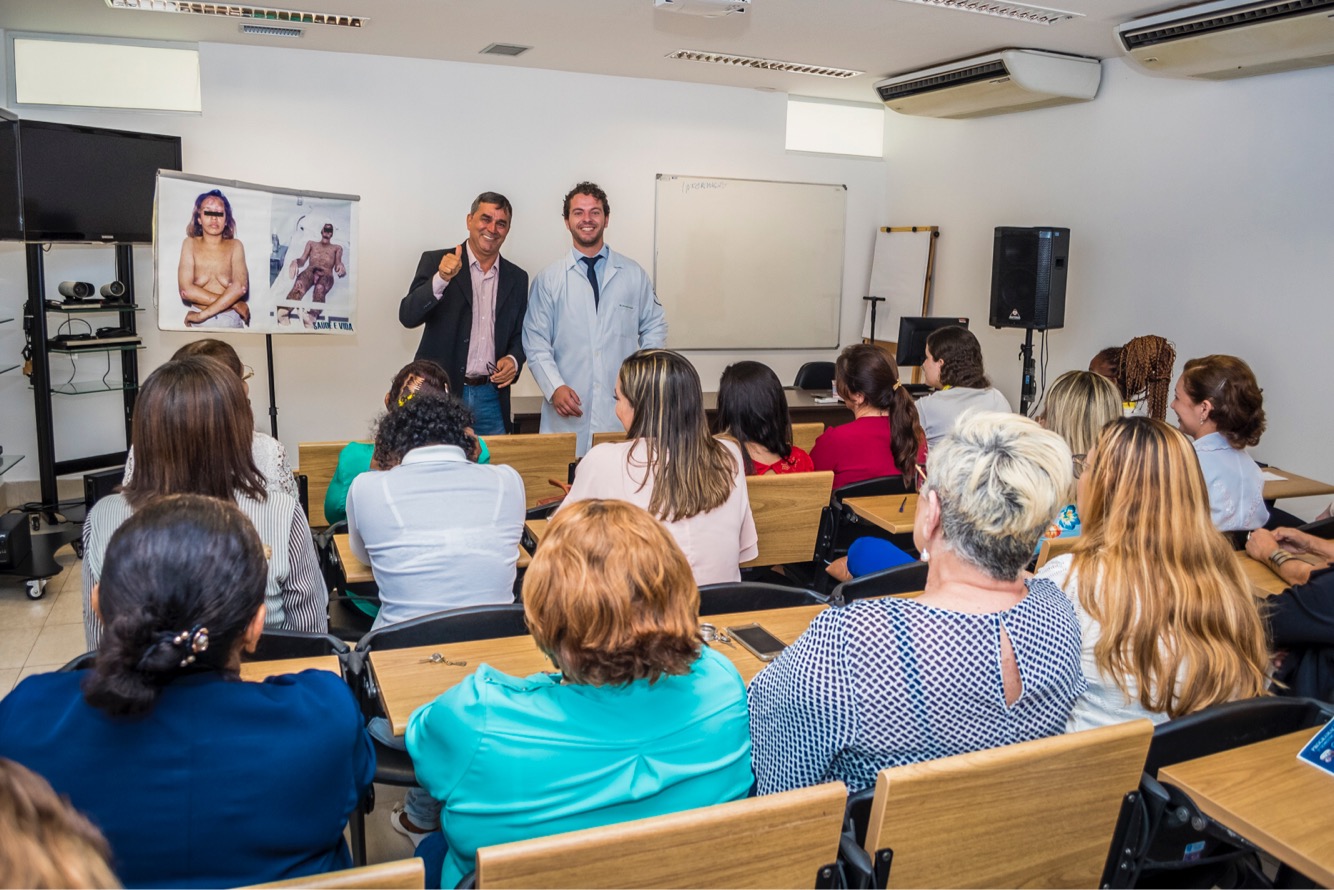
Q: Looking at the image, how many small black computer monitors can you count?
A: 1